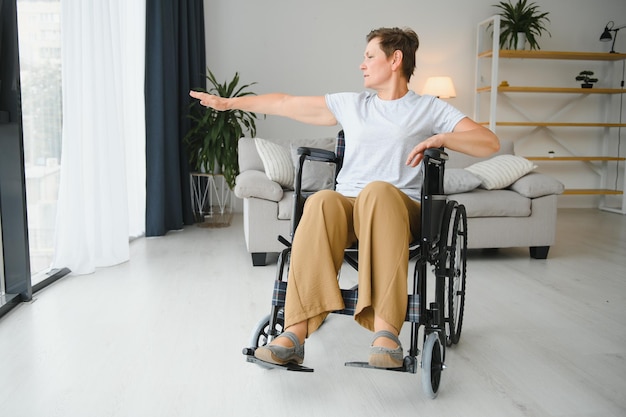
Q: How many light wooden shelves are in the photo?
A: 5